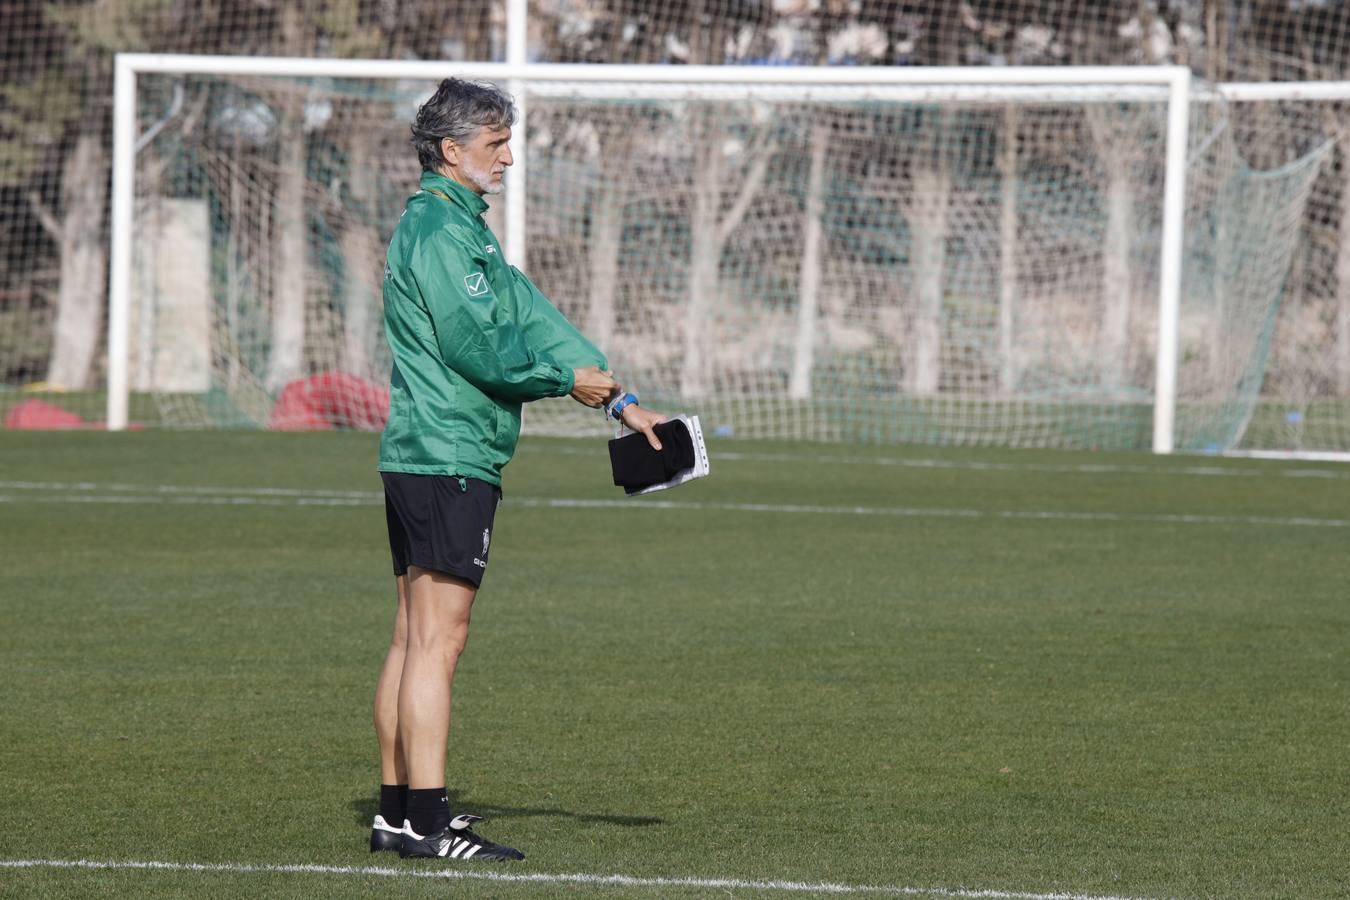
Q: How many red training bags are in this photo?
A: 2